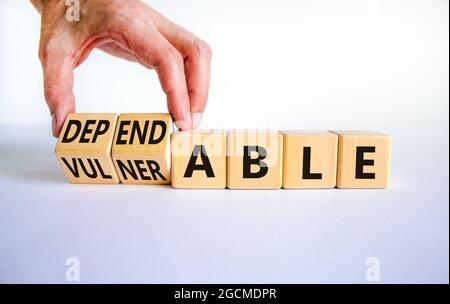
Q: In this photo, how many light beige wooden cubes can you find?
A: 6